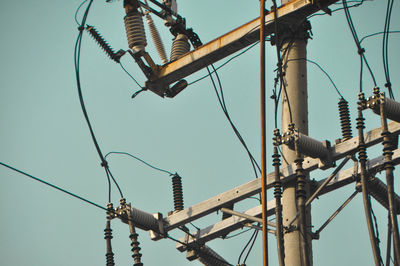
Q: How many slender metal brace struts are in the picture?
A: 4